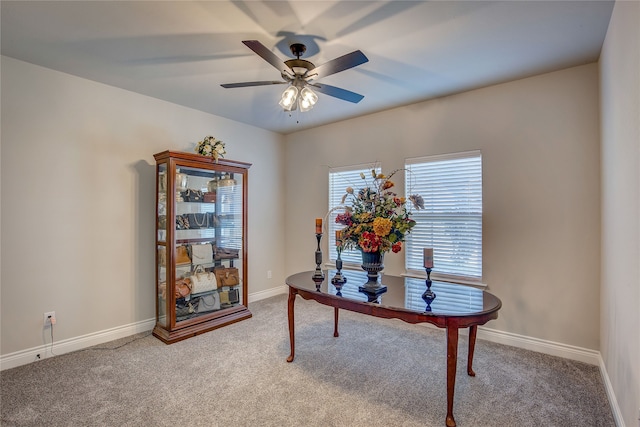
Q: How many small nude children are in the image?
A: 0